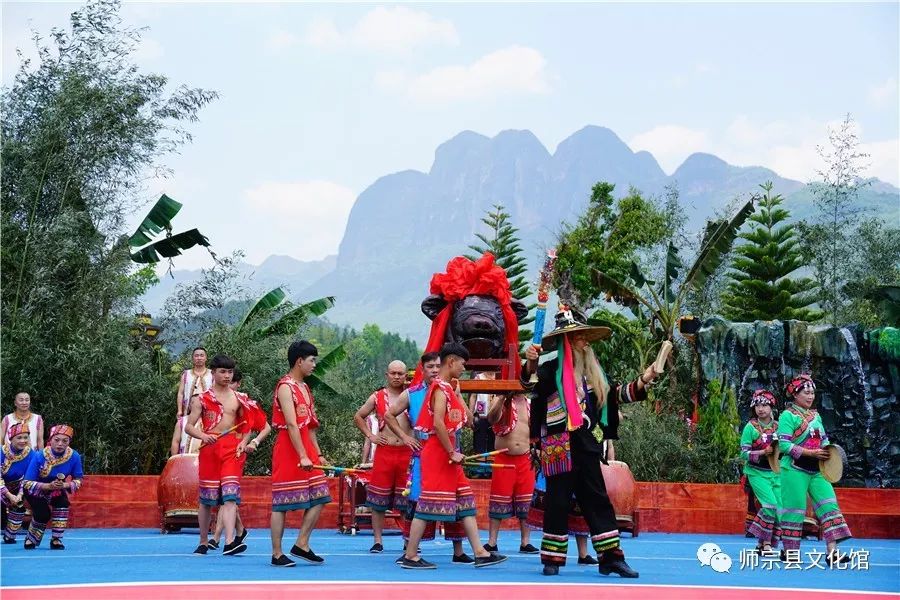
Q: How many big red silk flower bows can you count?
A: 1